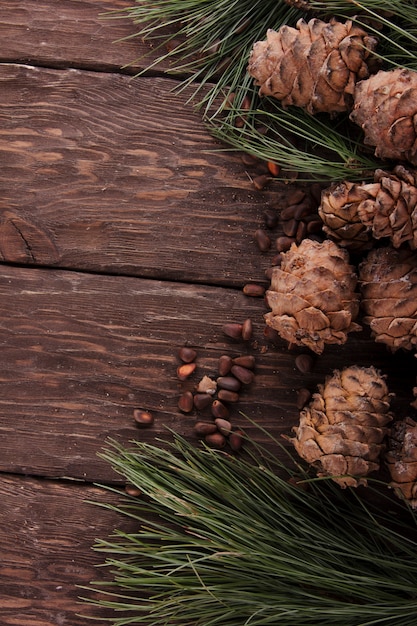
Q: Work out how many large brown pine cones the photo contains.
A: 8